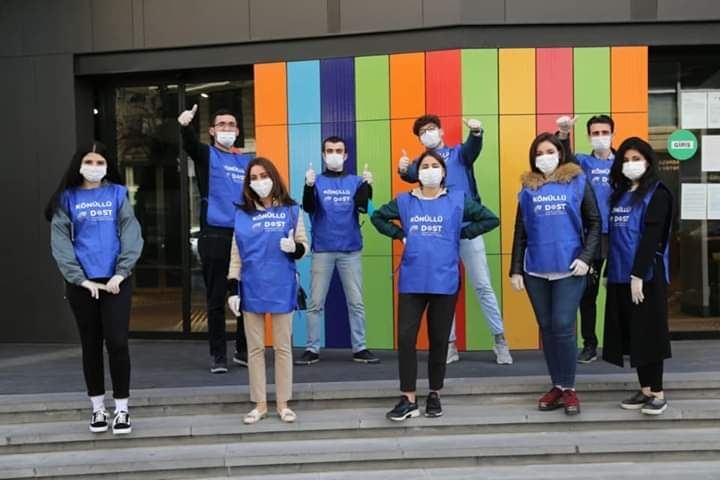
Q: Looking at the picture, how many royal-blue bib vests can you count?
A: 9